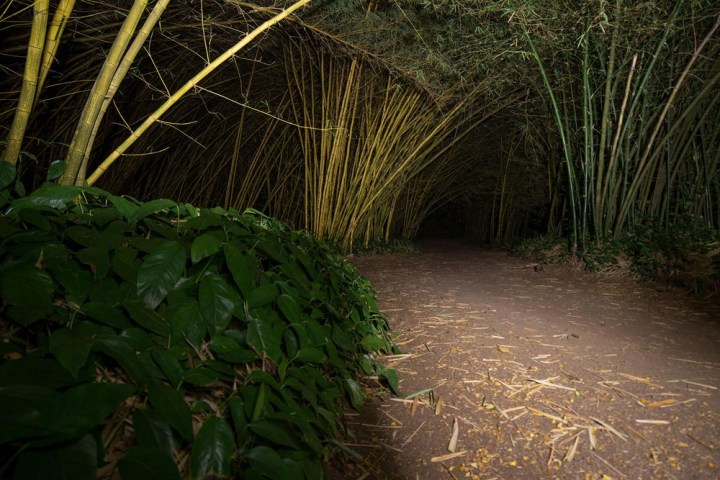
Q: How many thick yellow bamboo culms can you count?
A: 5